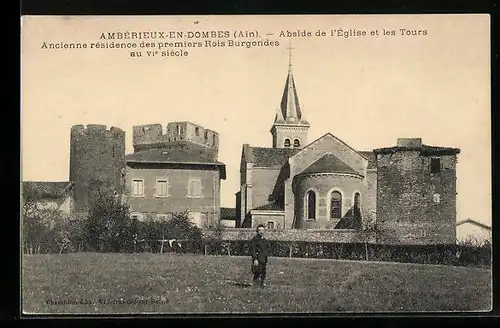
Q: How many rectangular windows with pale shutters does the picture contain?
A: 3